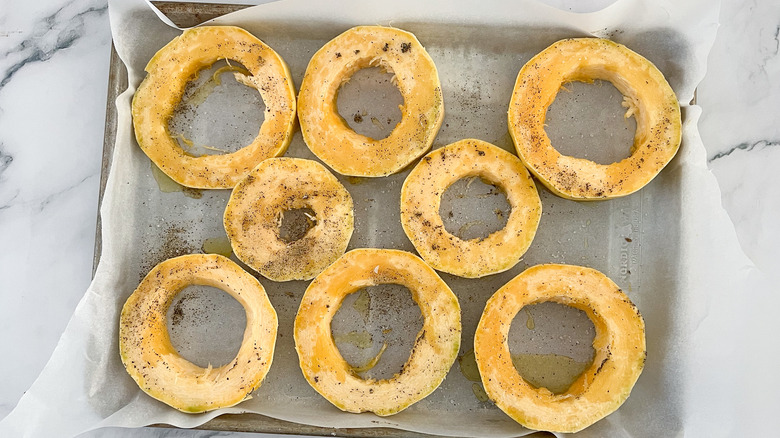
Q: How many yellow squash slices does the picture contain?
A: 8